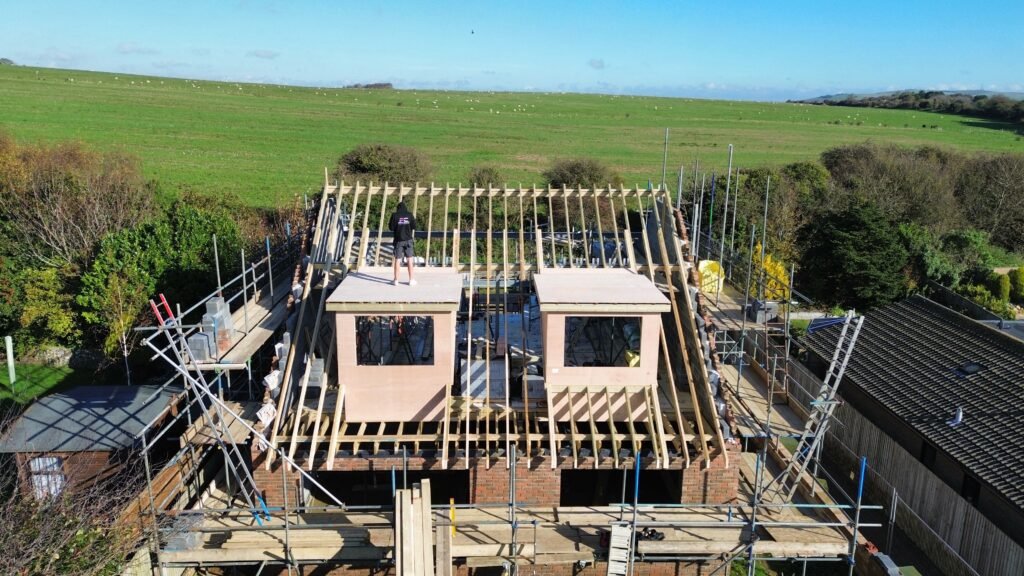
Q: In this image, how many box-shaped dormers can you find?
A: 2